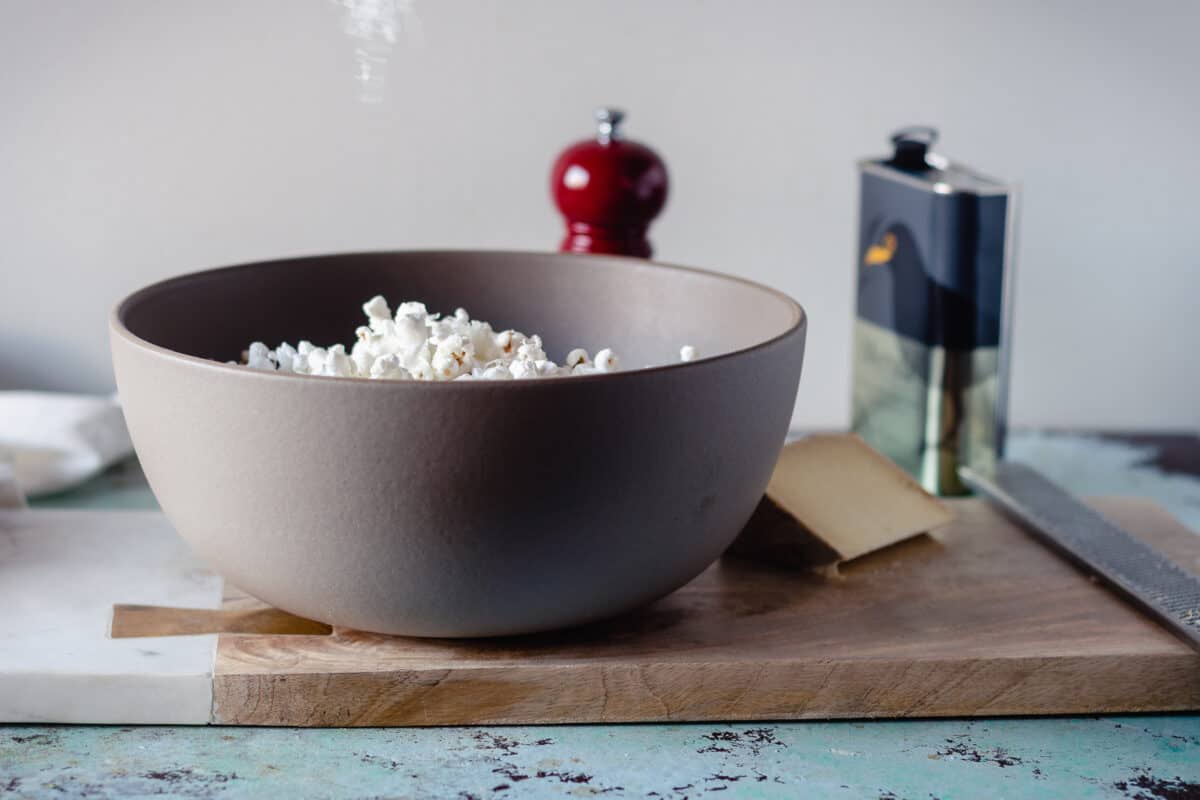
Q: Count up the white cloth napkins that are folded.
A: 1